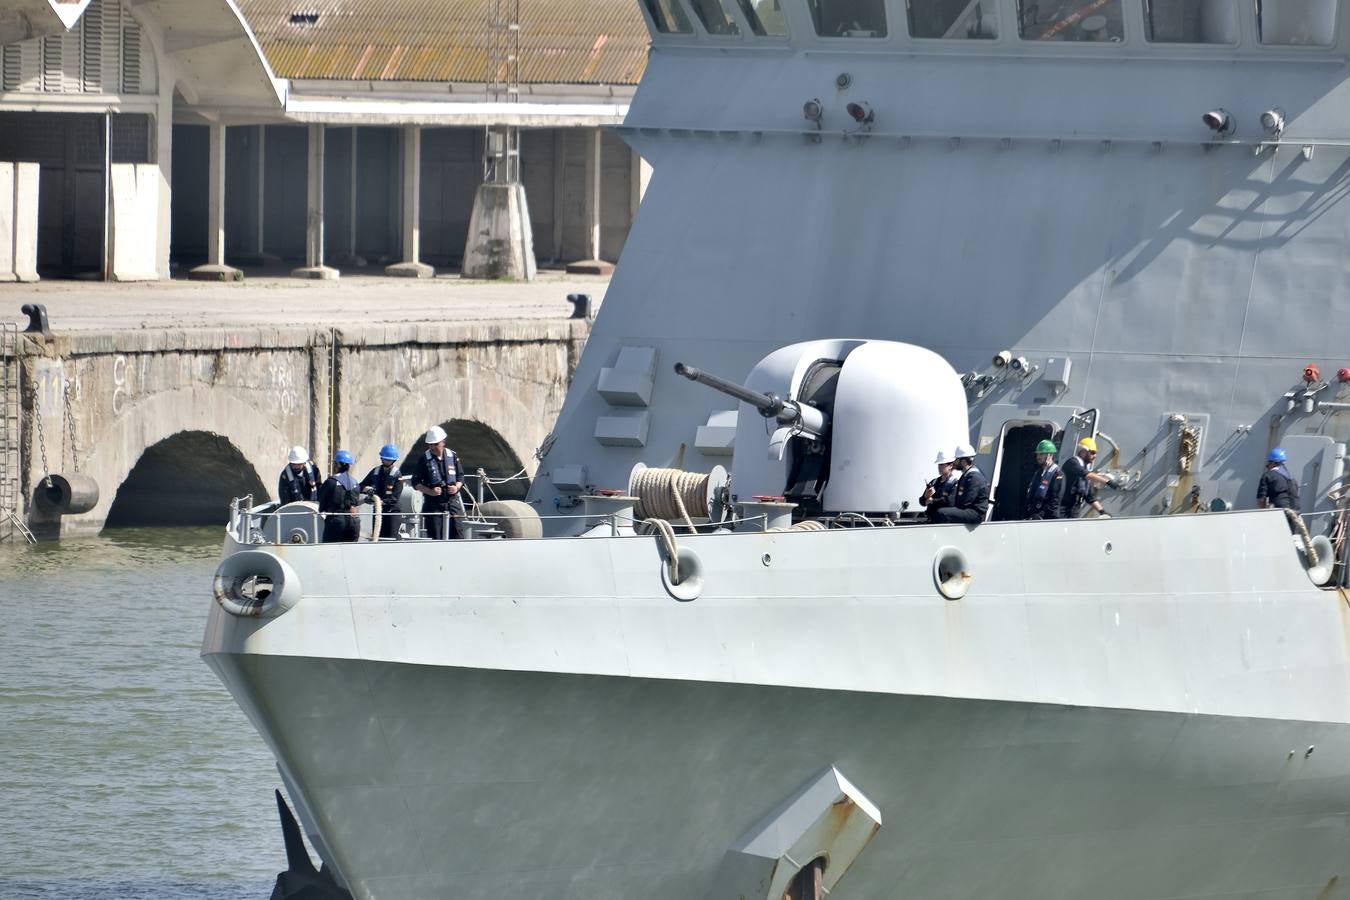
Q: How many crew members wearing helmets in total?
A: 9